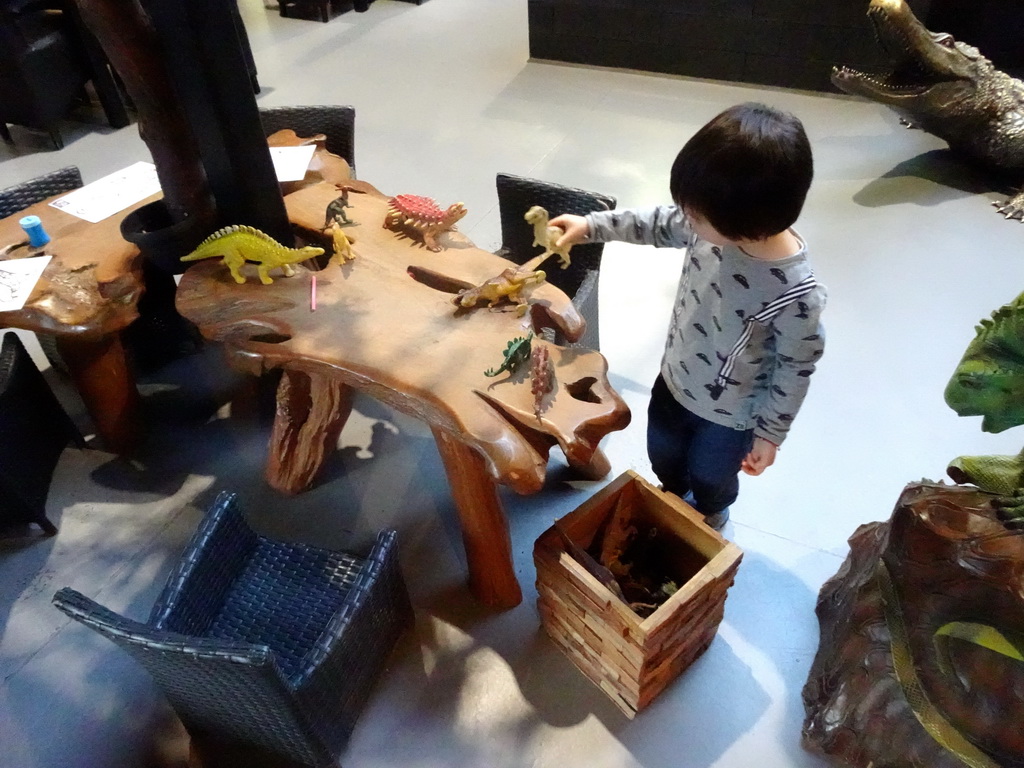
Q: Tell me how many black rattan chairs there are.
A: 5